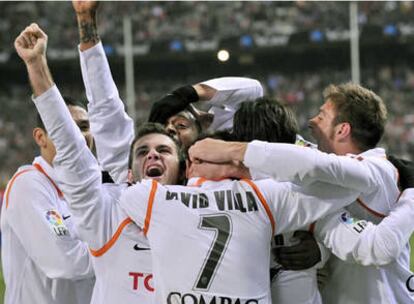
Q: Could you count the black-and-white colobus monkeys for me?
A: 0